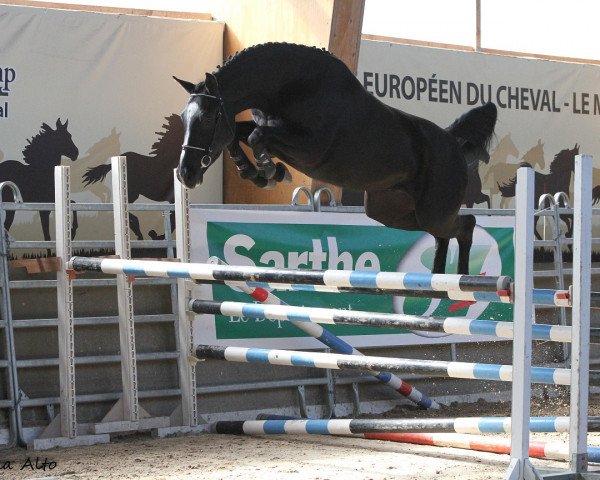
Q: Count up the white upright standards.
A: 5